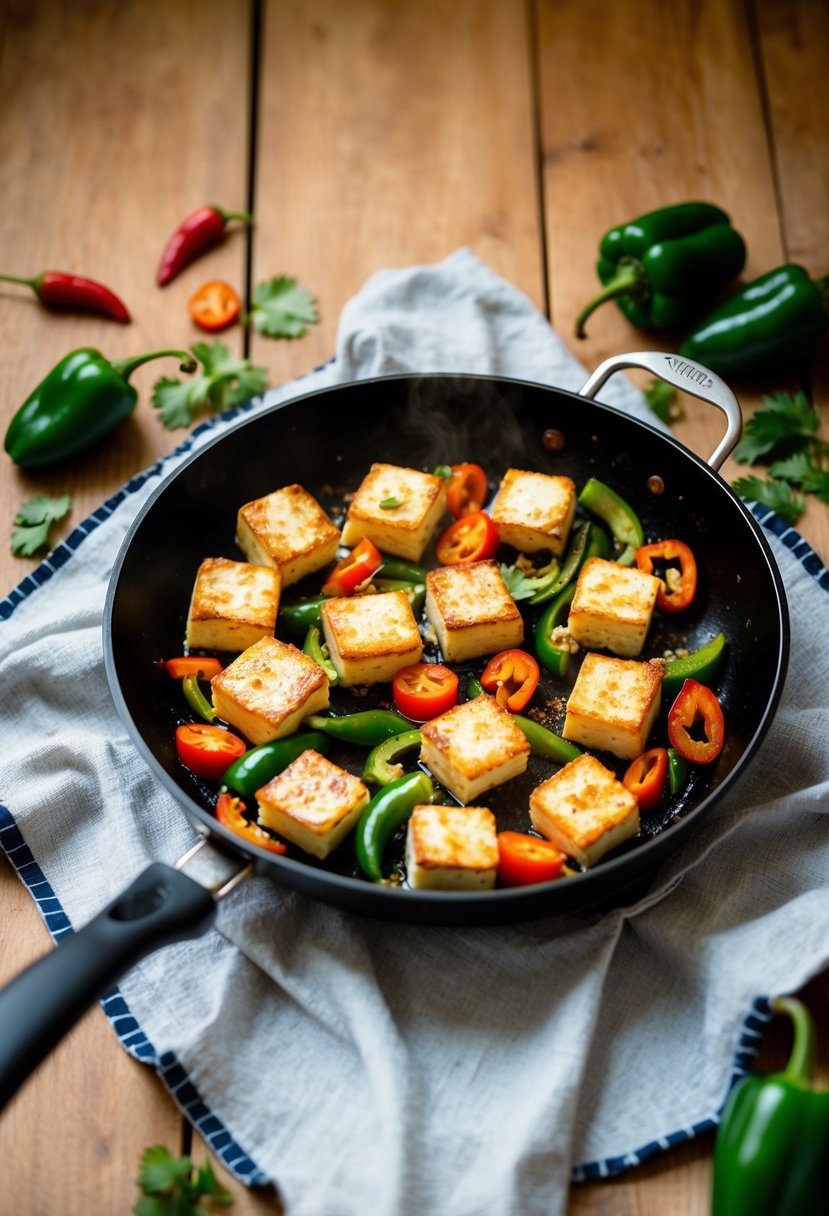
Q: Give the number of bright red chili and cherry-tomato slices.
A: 13